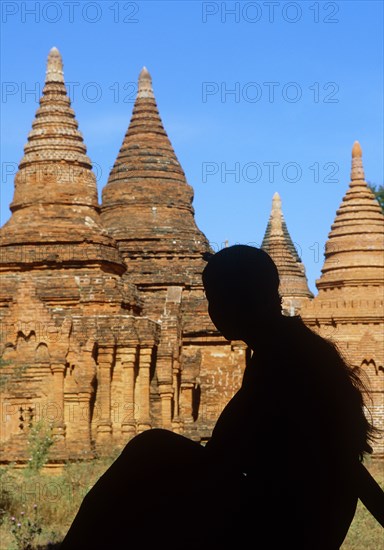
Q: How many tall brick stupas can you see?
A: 4